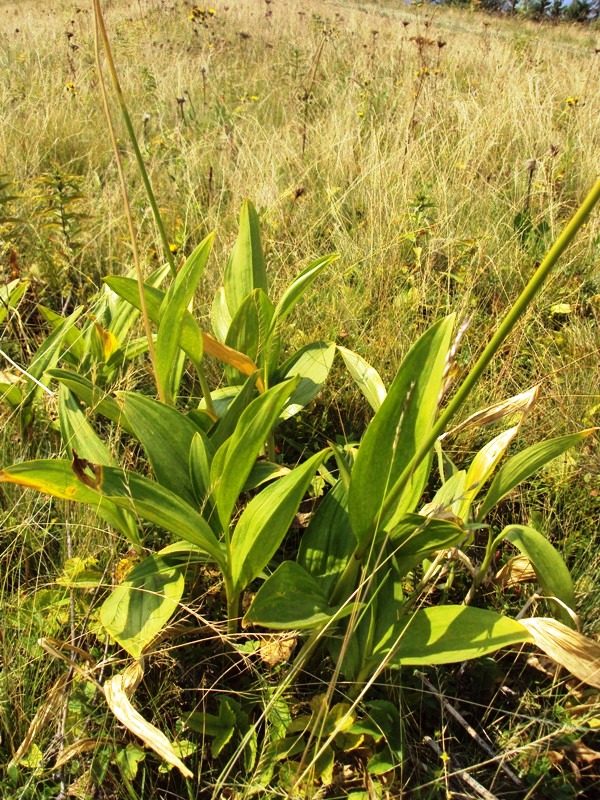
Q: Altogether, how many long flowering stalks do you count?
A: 3